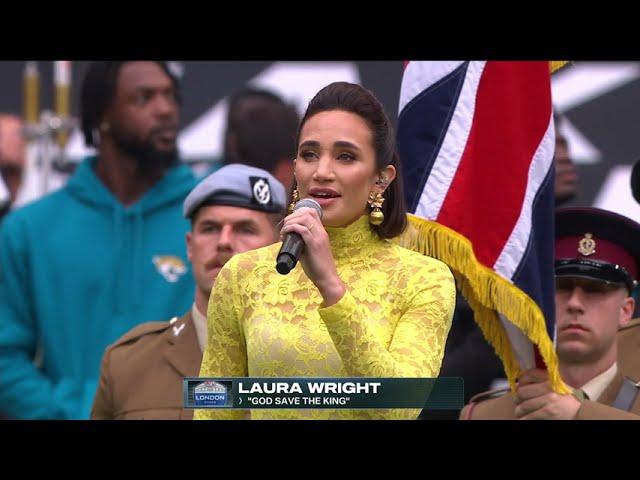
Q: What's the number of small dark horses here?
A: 0